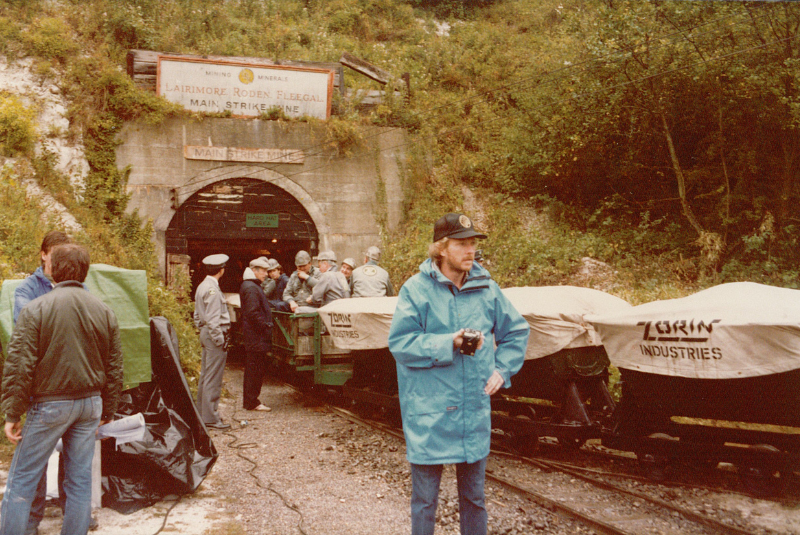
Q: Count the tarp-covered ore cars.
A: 3